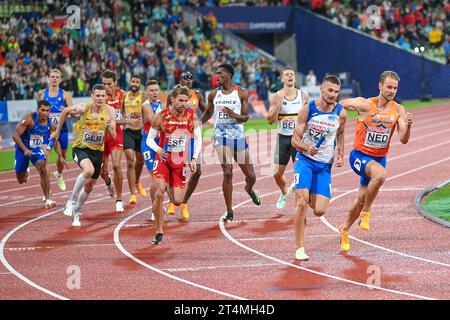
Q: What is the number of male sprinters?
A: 12